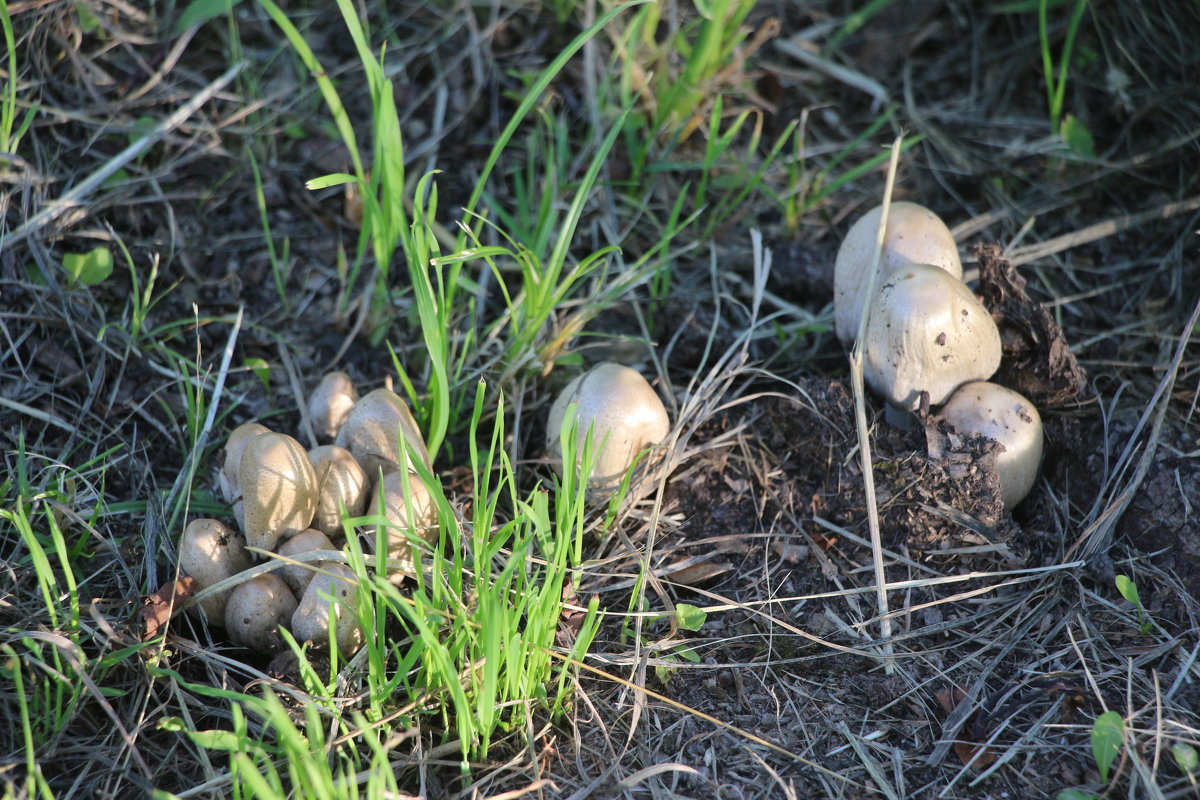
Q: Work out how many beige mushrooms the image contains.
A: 14